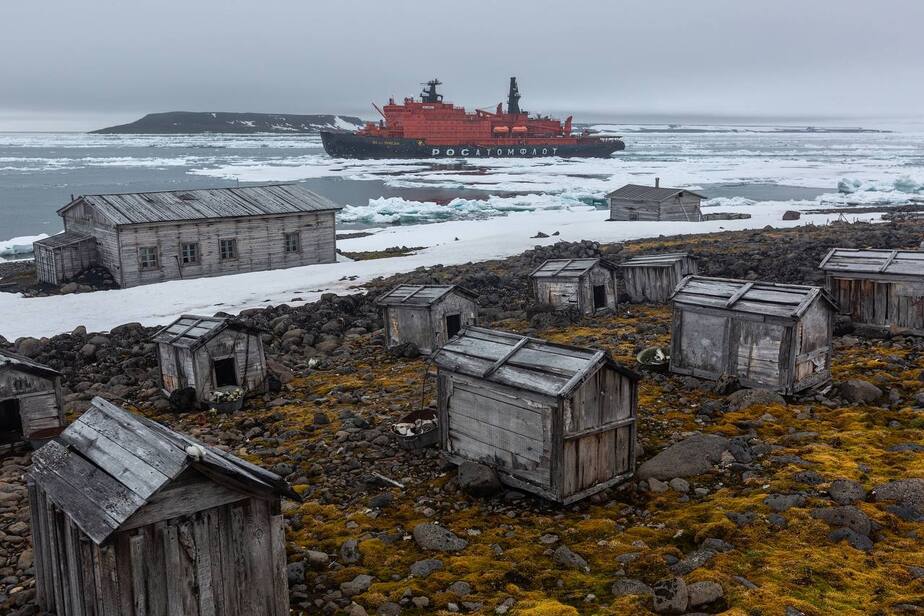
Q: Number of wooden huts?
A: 11